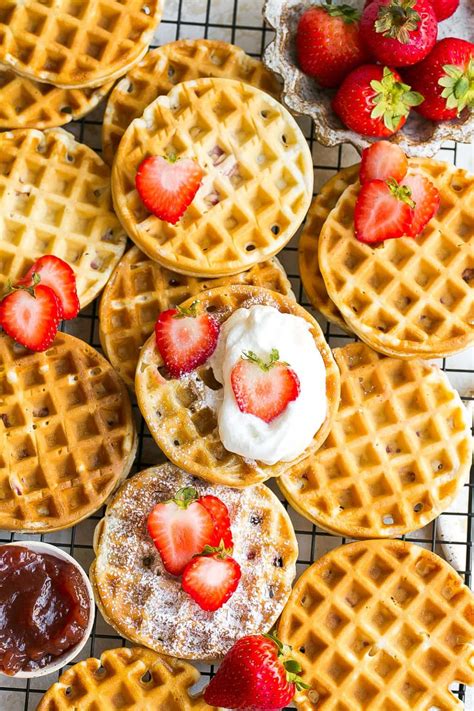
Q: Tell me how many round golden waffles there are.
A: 14